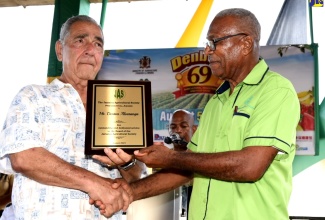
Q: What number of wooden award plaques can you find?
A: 1